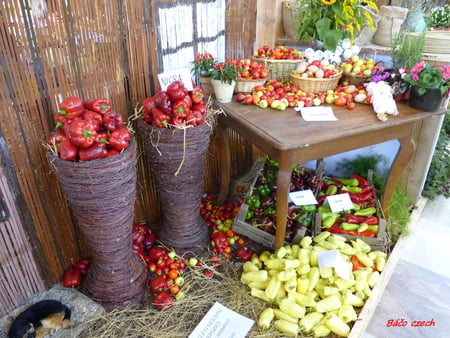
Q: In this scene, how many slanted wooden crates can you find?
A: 2